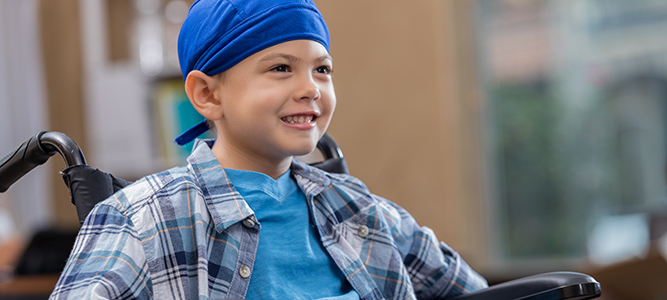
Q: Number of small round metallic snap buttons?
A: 3